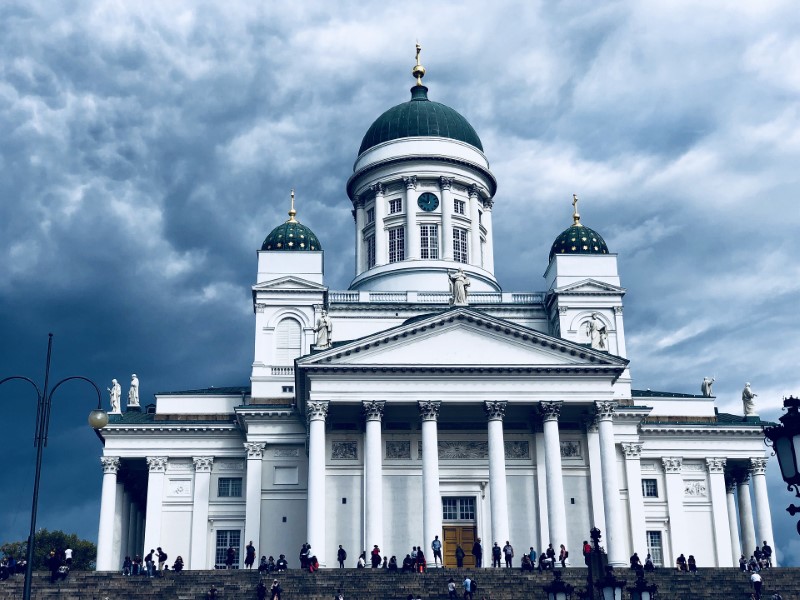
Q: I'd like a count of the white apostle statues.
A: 7